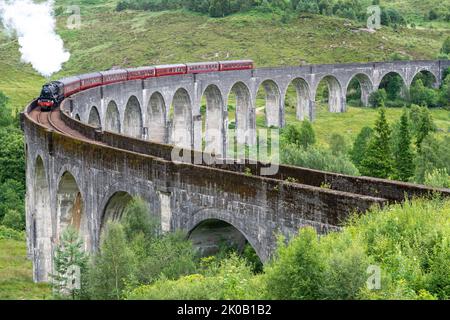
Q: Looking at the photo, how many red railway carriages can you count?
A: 7